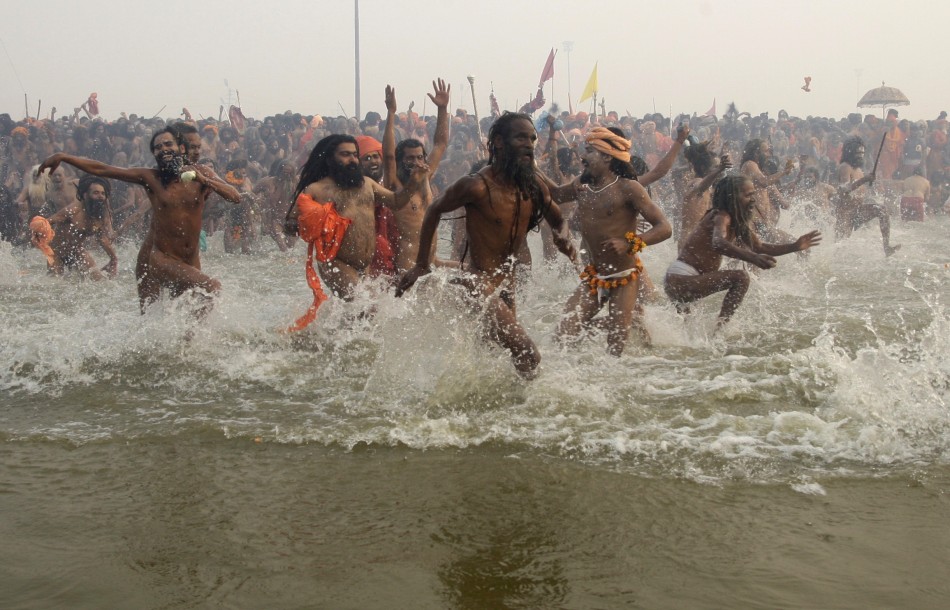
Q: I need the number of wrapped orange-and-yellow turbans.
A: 1